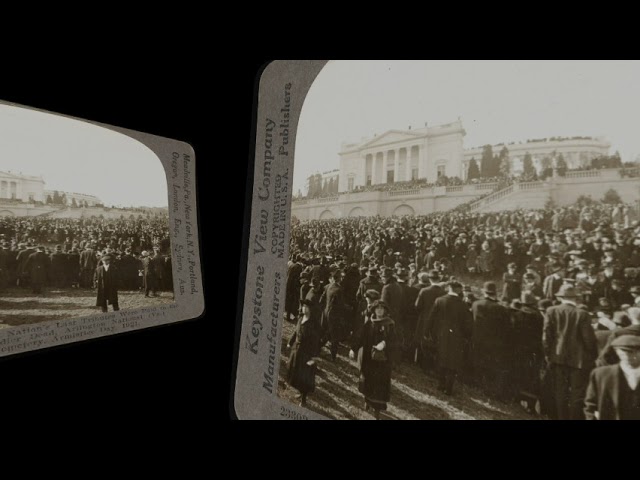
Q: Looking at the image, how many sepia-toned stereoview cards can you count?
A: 2